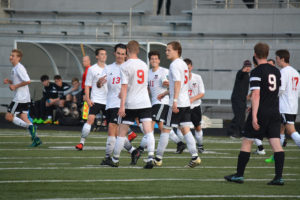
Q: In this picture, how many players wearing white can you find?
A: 8